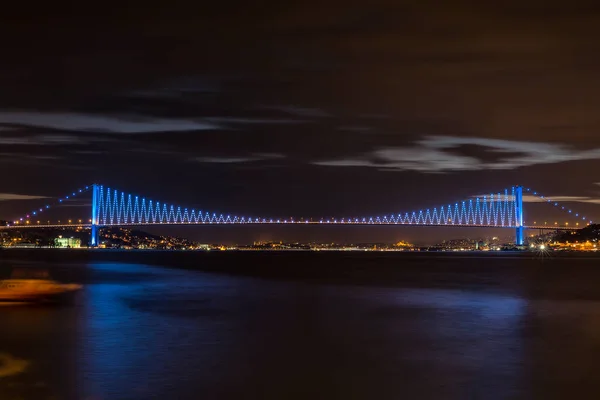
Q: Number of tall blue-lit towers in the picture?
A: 2